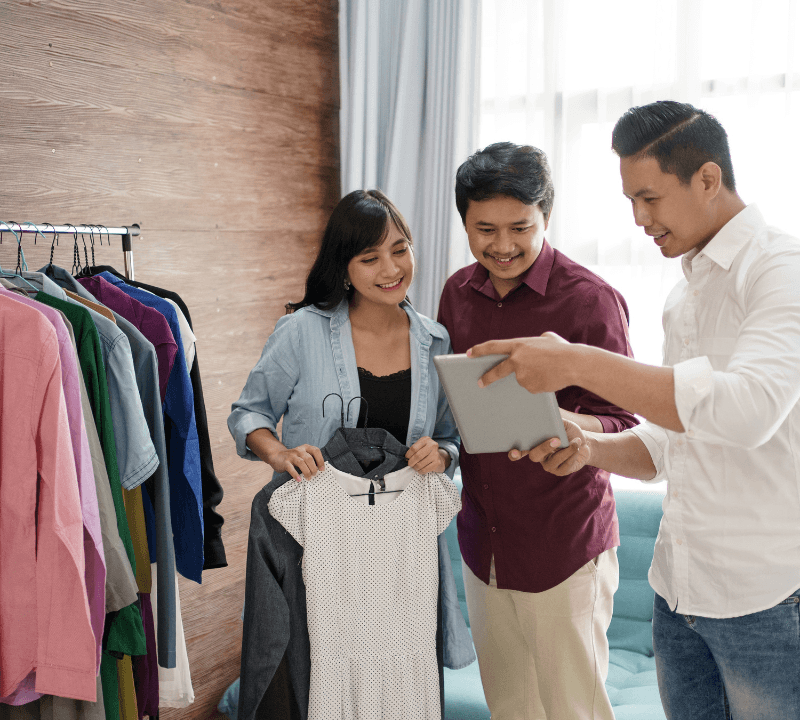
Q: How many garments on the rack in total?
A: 11